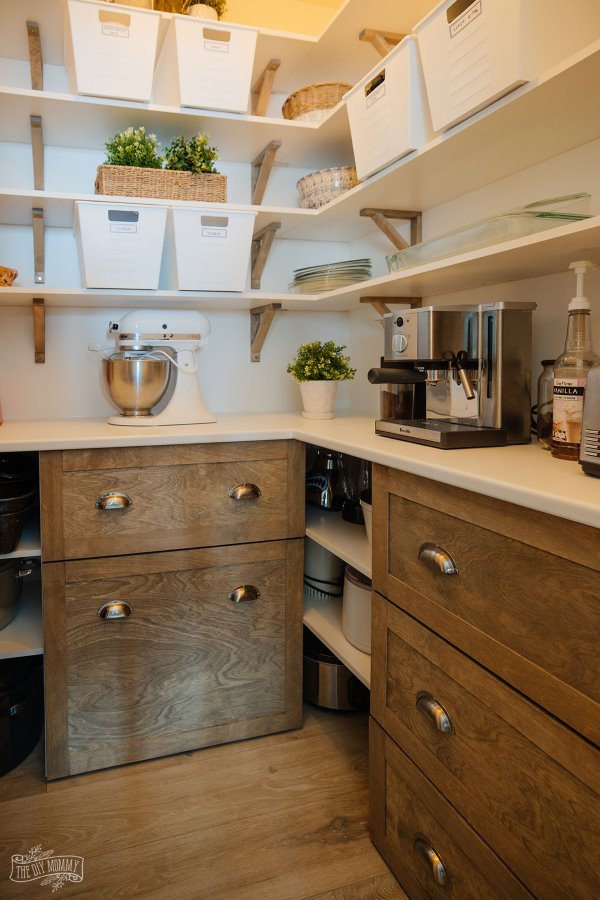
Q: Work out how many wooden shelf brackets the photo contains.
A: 11